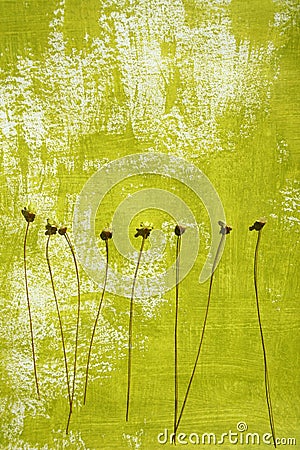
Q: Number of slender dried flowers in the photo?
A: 8